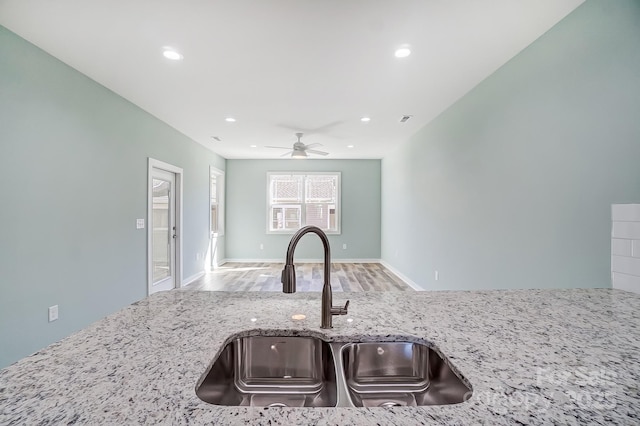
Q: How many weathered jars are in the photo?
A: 0